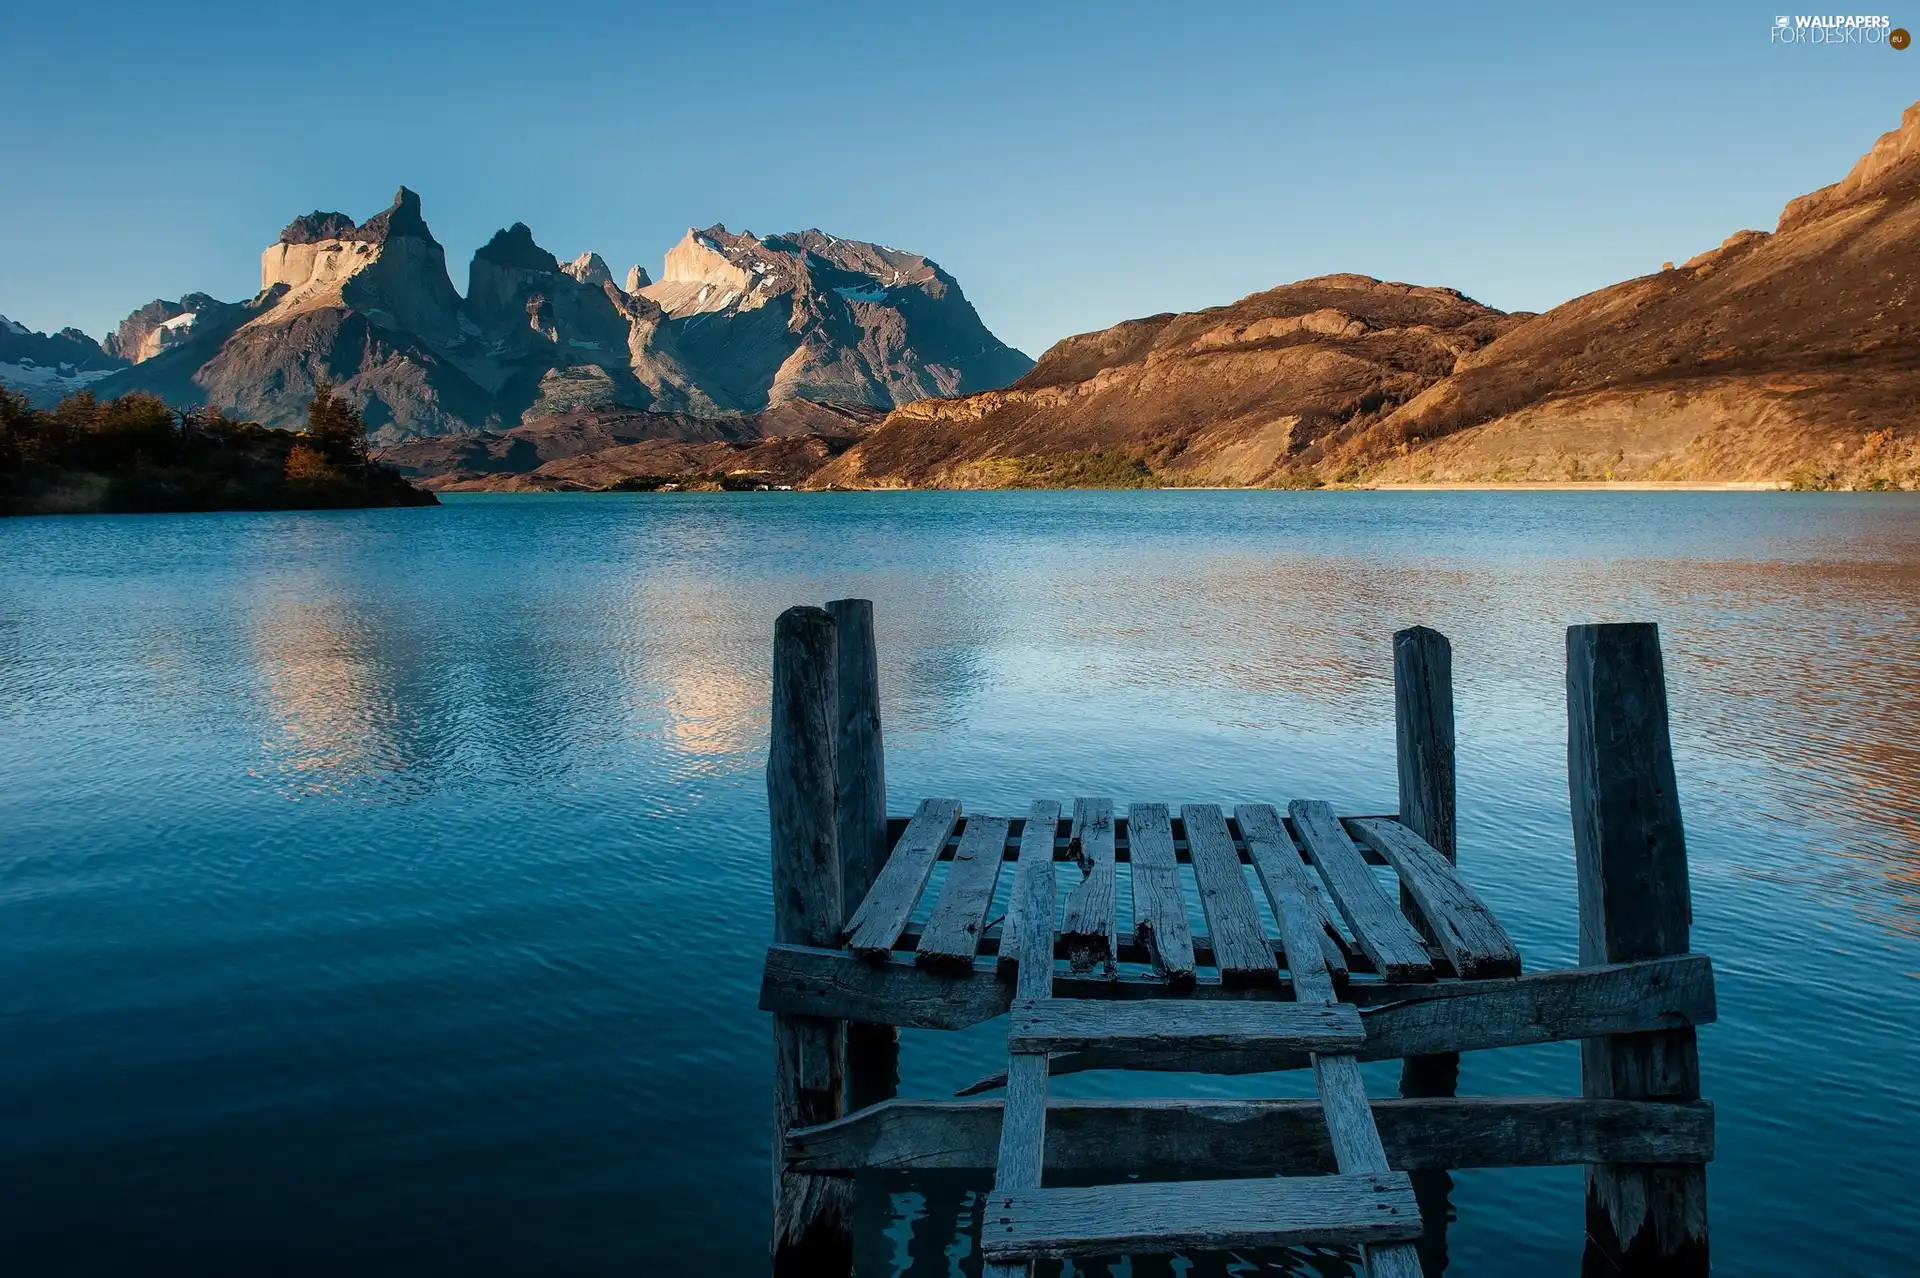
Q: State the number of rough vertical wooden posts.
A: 4